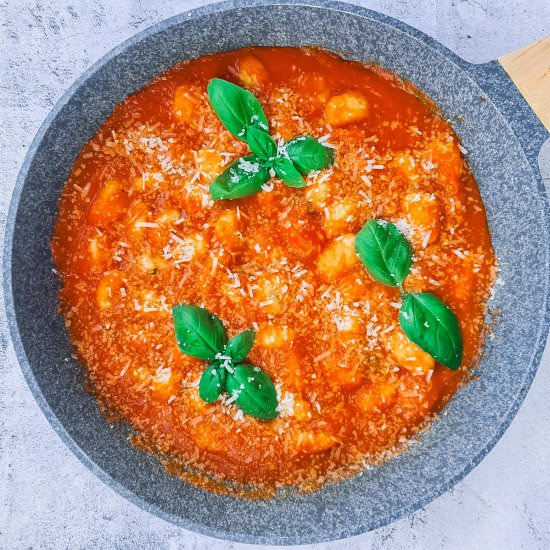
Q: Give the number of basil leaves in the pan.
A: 11